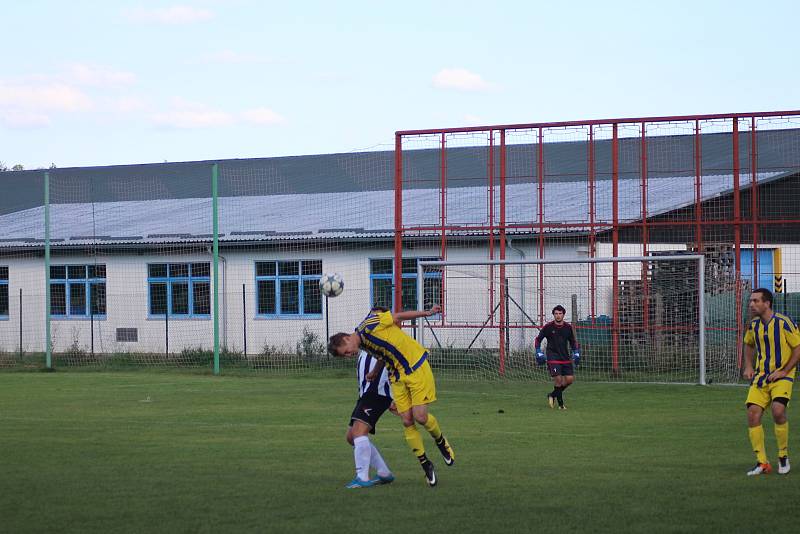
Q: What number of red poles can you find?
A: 11